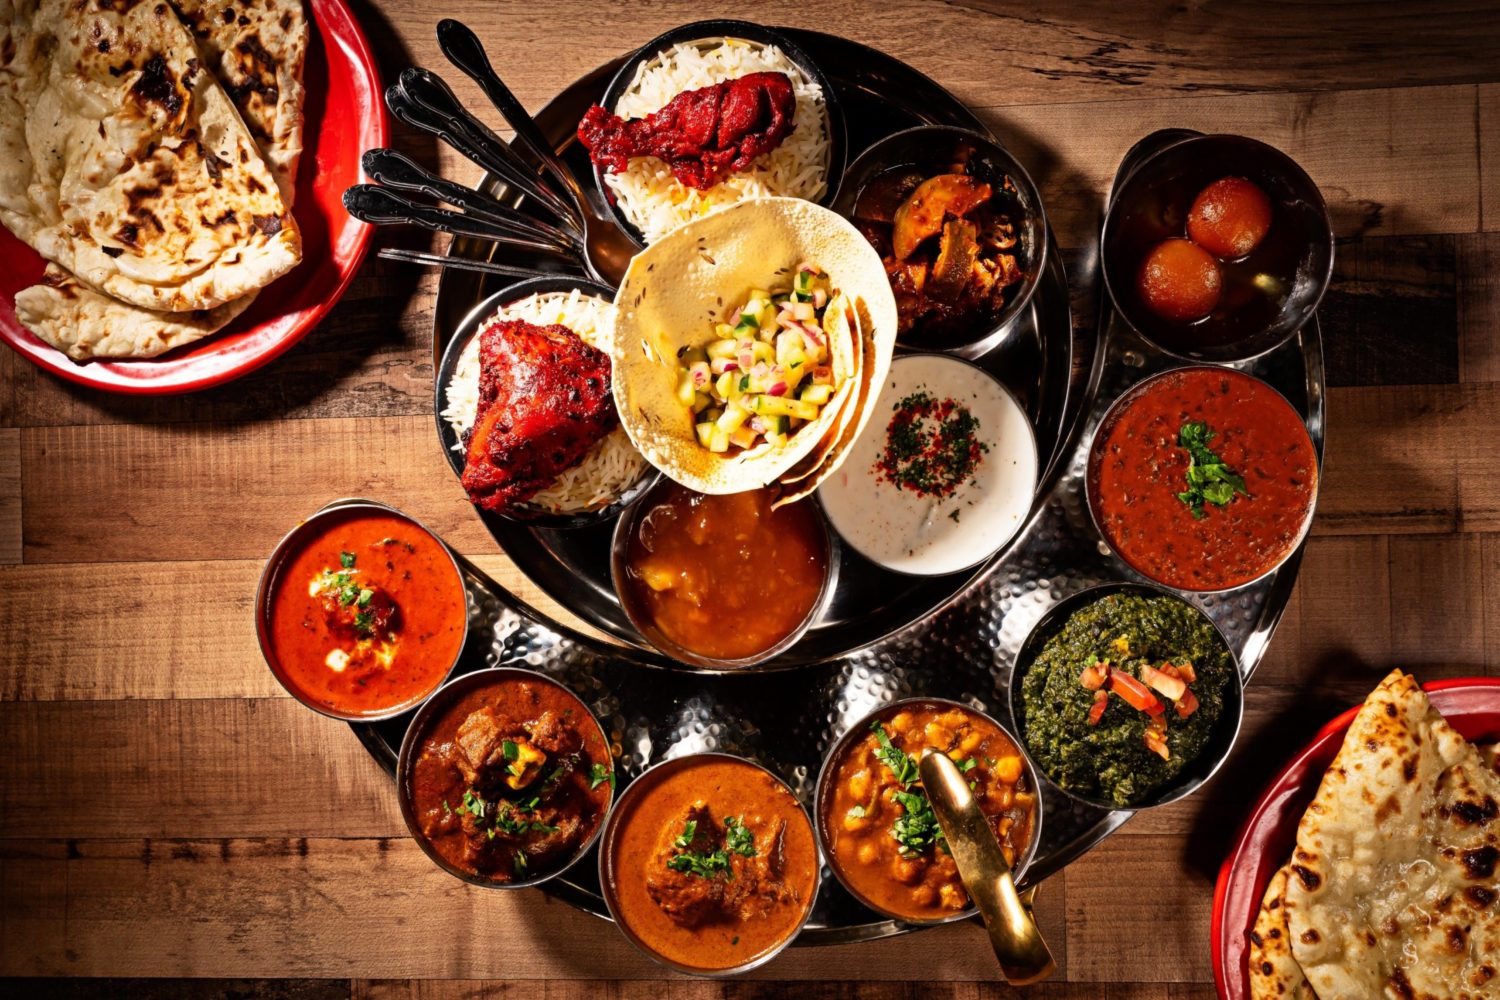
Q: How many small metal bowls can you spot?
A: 12